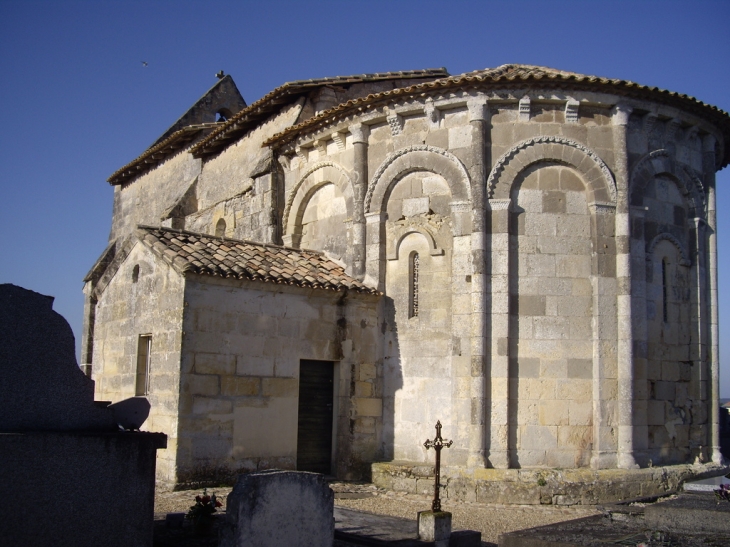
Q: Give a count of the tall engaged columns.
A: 4